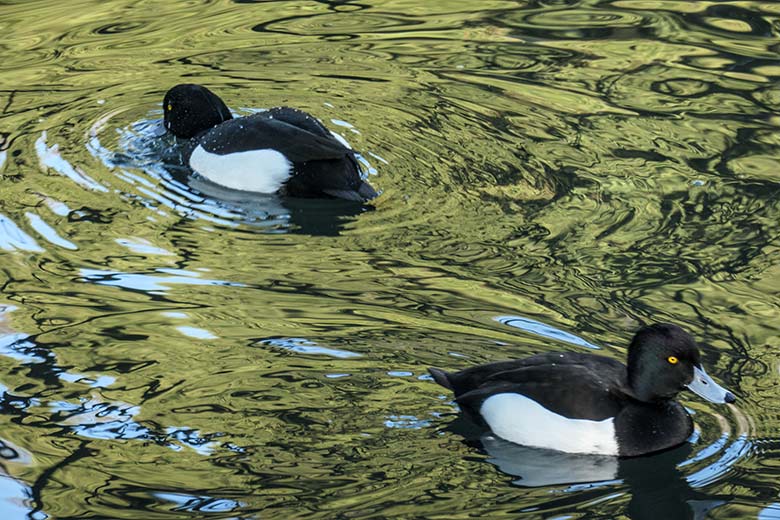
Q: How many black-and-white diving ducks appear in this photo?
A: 2